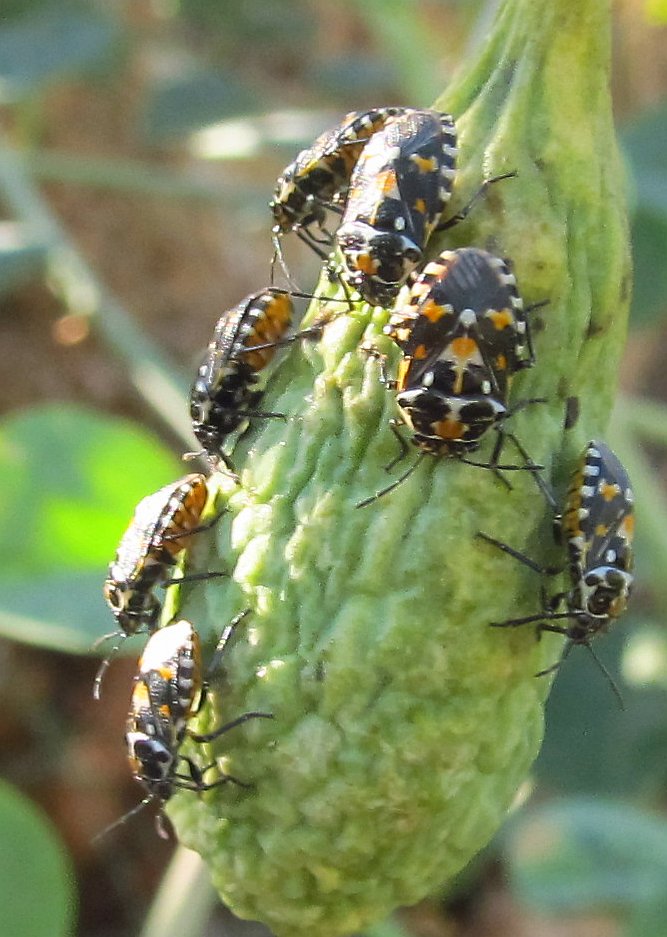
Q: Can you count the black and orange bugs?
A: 7